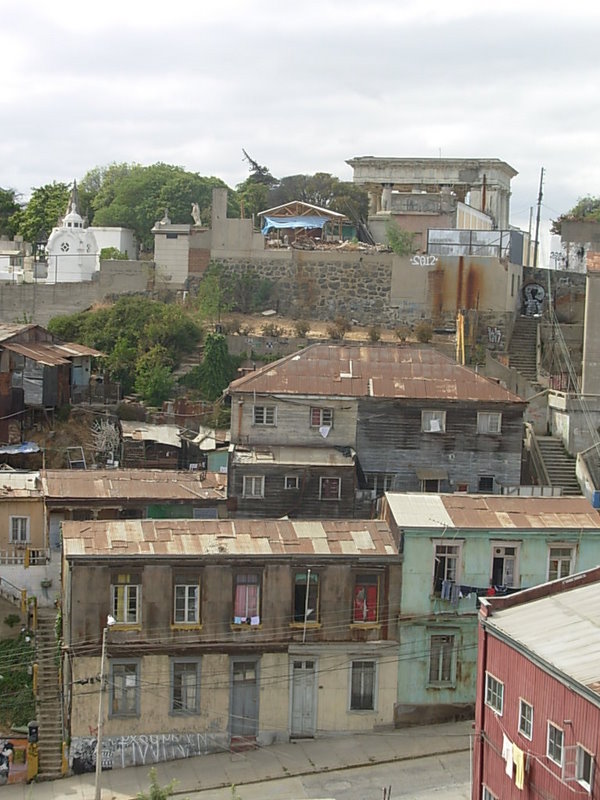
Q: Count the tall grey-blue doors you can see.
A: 2